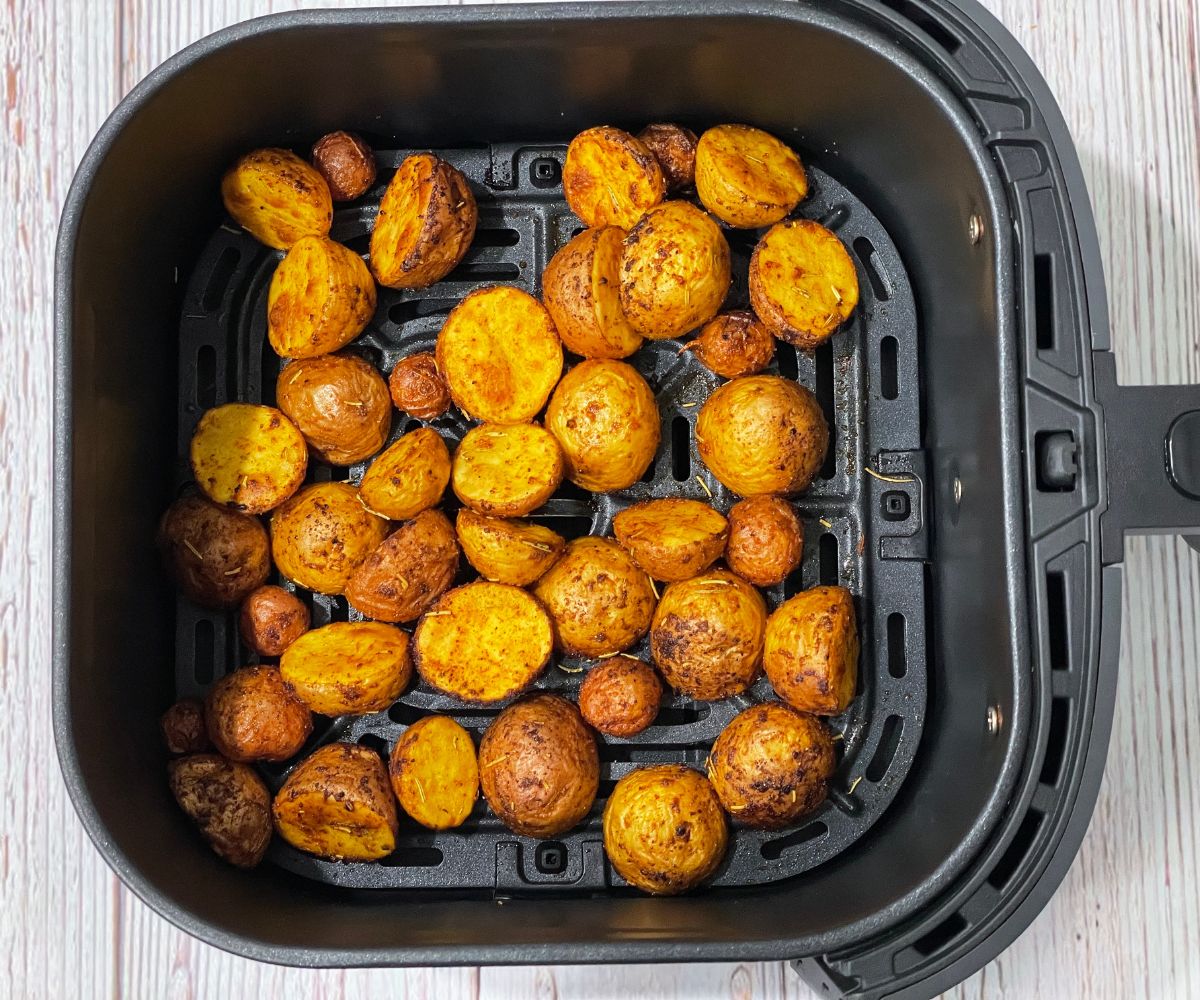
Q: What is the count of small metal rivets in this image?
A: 3